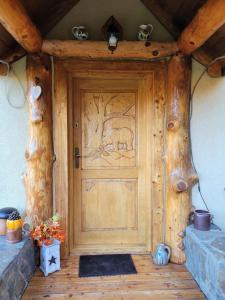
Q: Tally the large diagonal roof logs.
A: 2